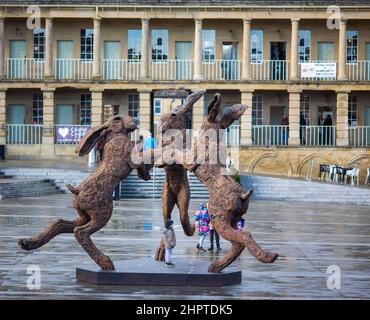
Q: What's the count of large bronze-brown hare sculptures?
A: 3